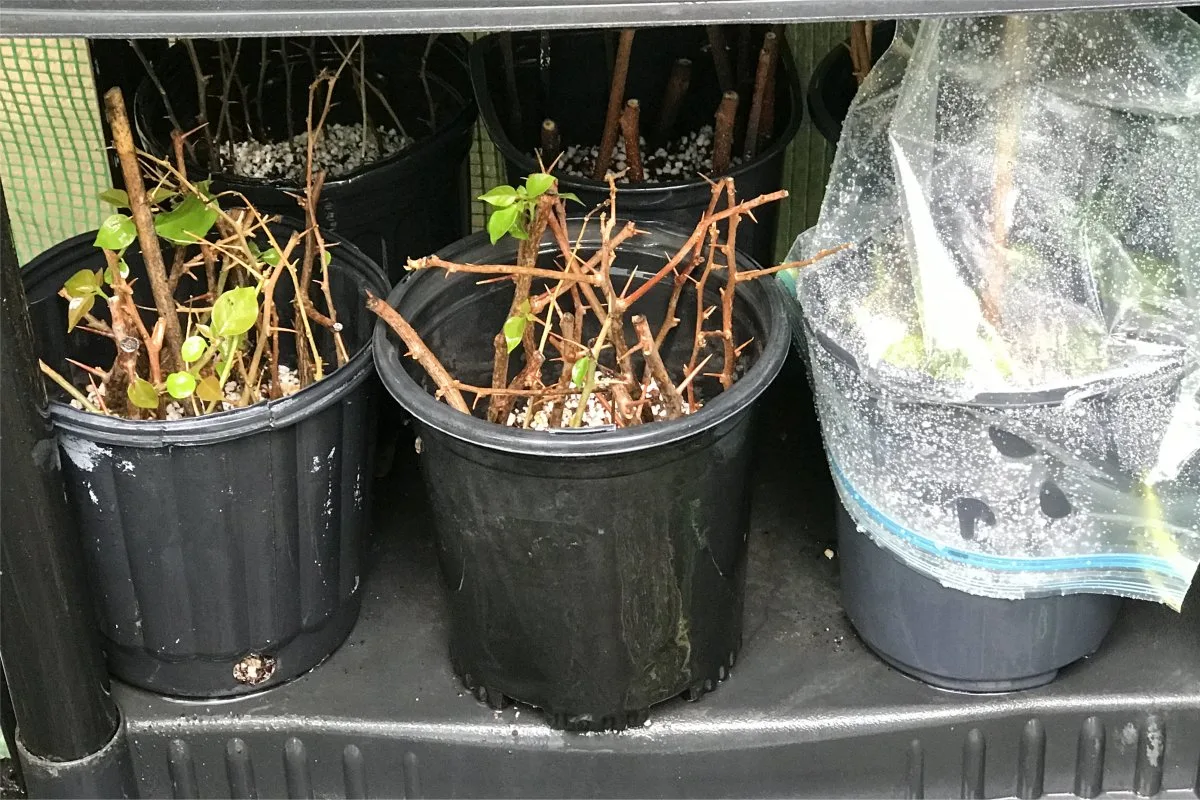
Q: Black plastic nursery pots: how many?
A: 6